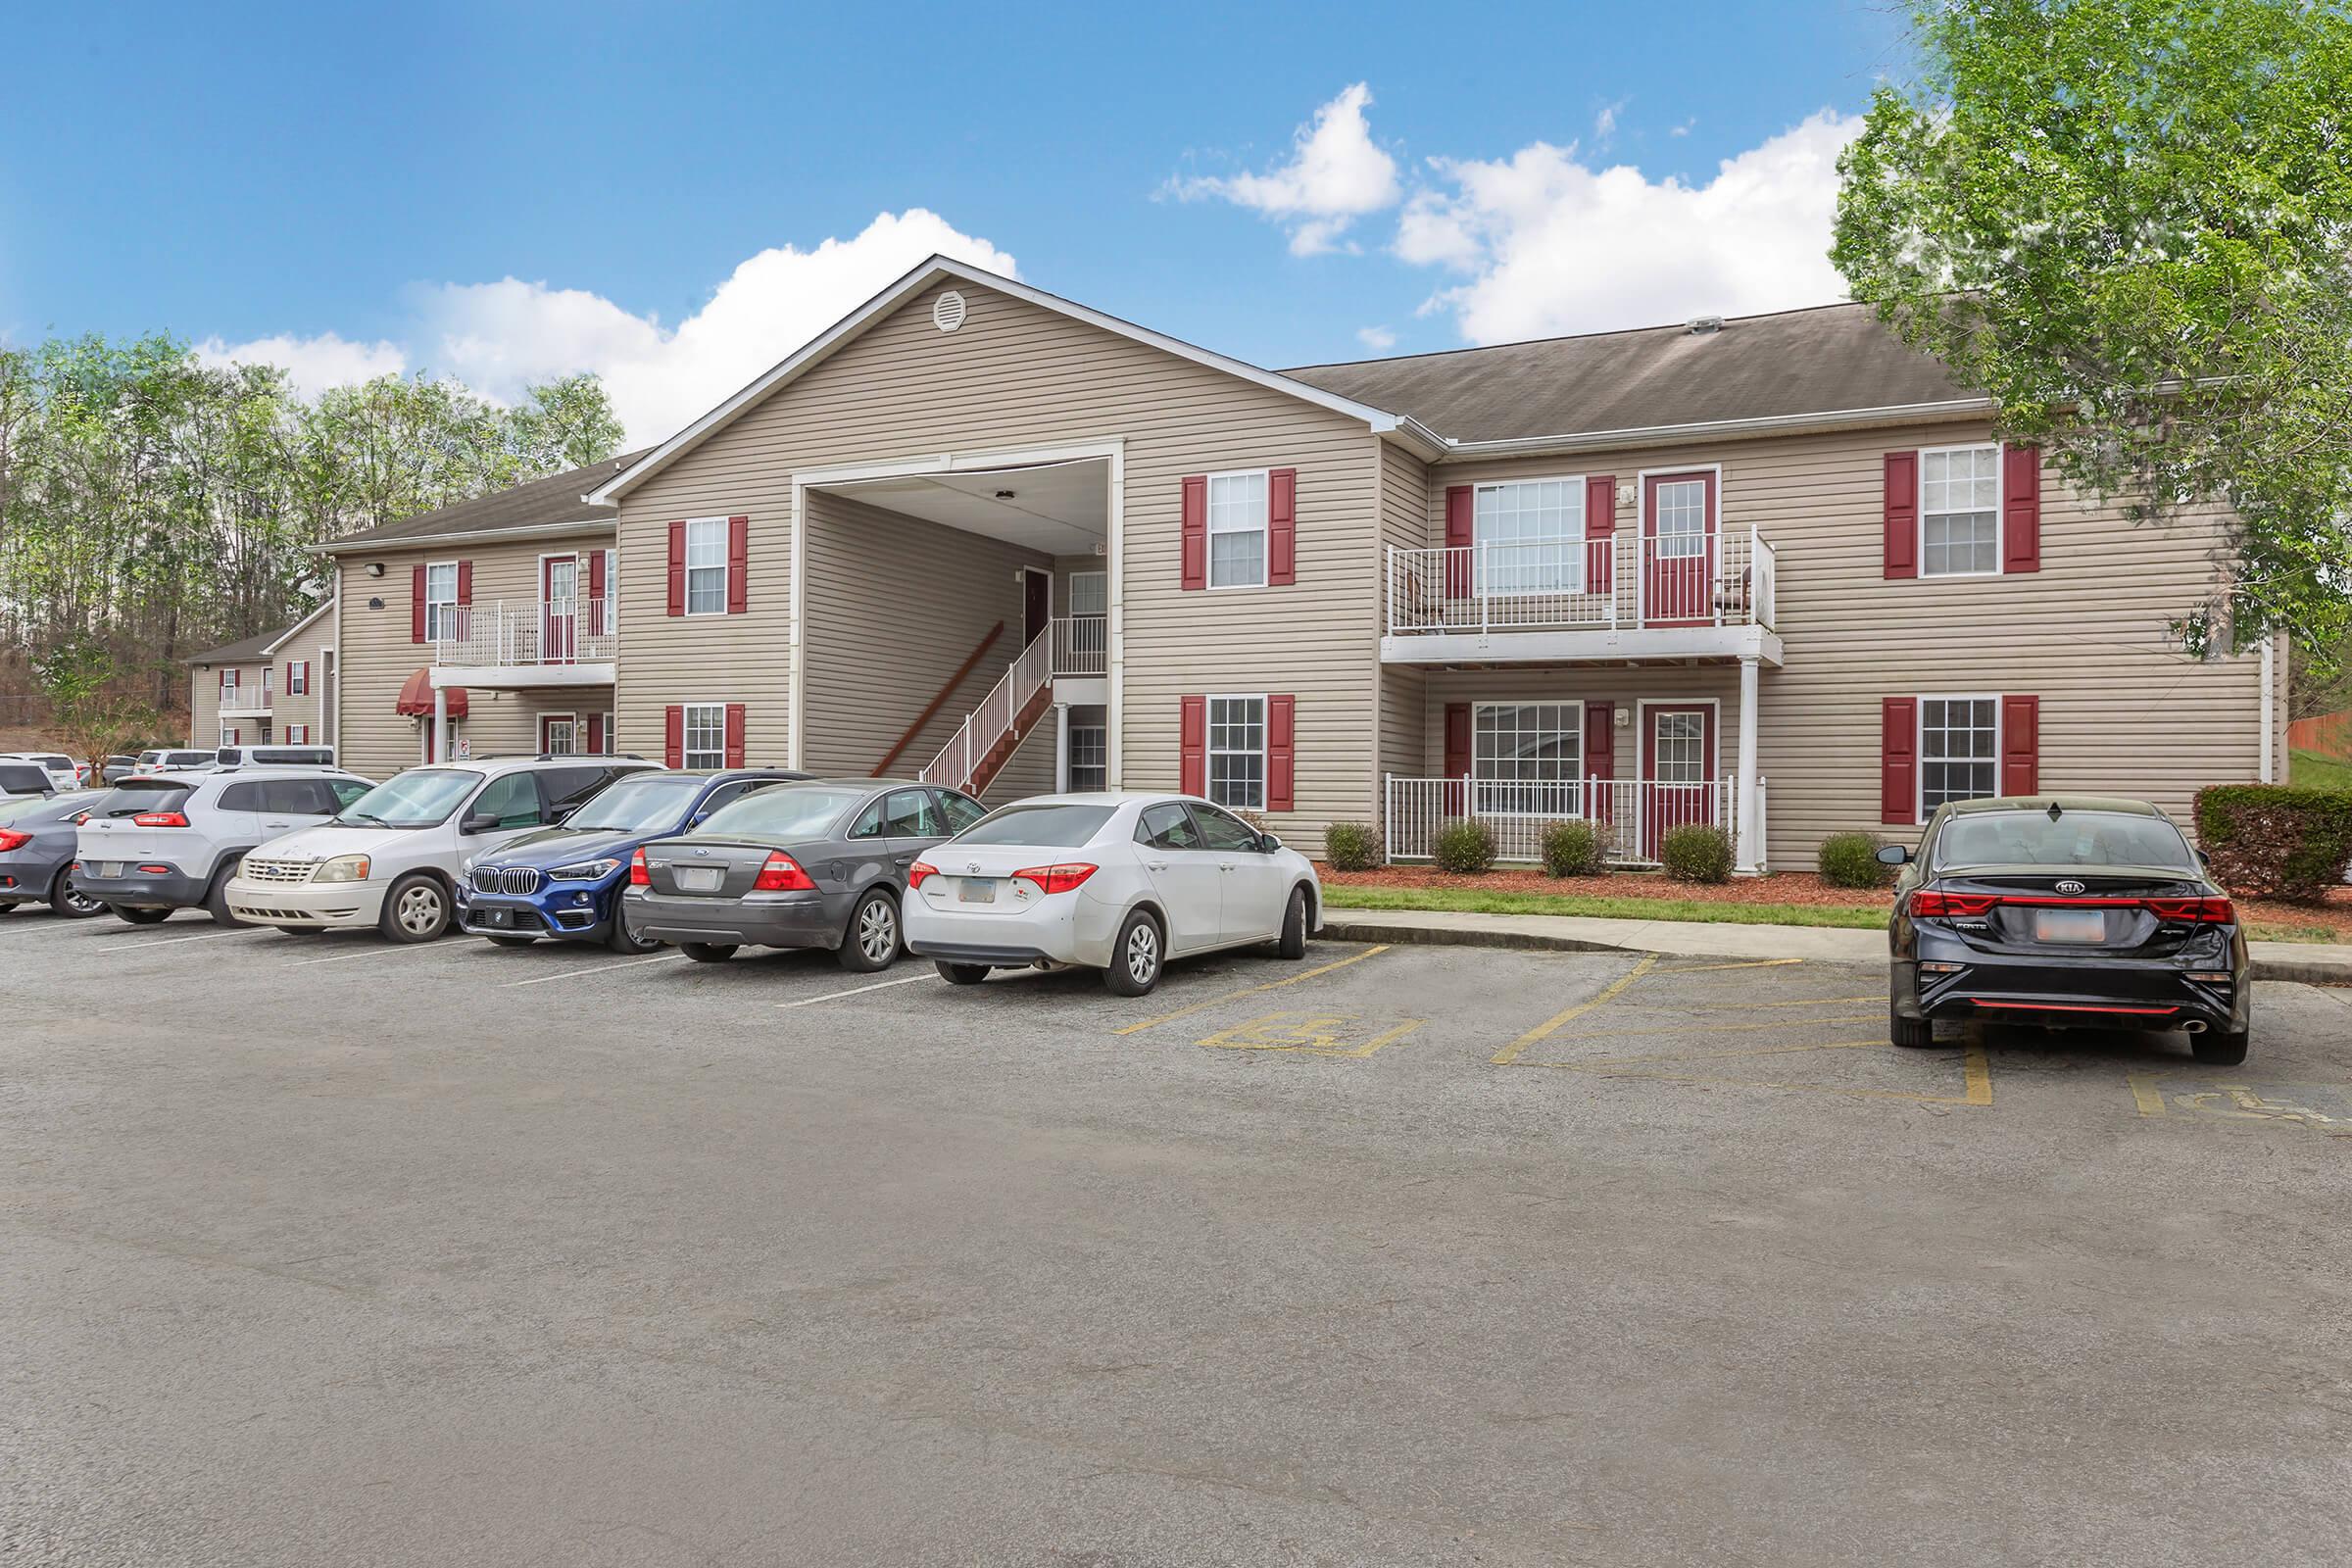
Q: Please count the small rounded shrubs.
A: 5